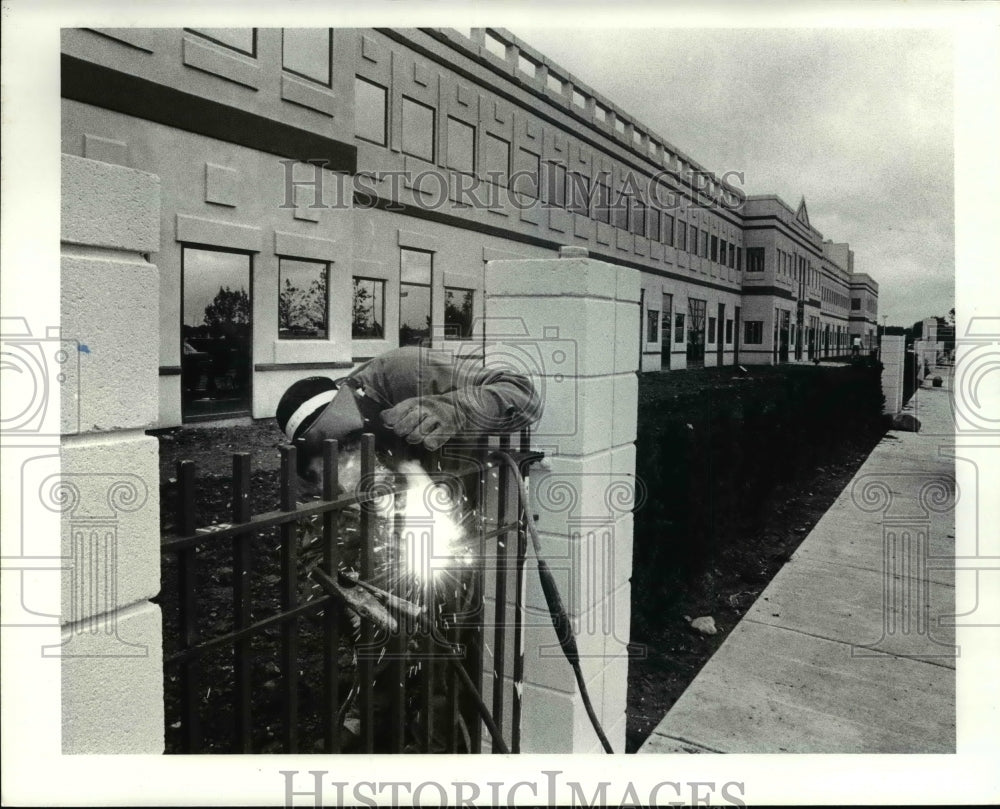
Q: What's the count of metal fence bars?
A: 11